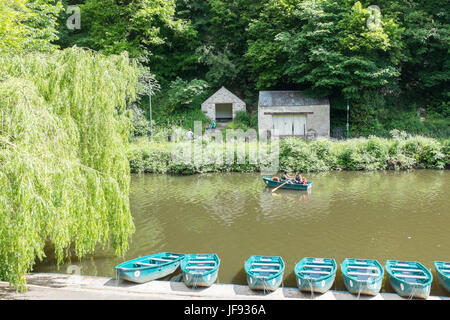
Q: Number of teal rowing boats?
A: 8